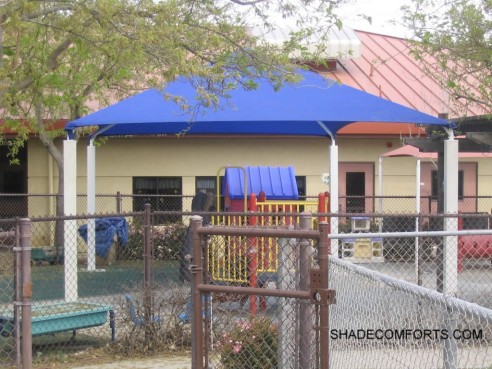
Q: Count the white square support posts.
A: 4